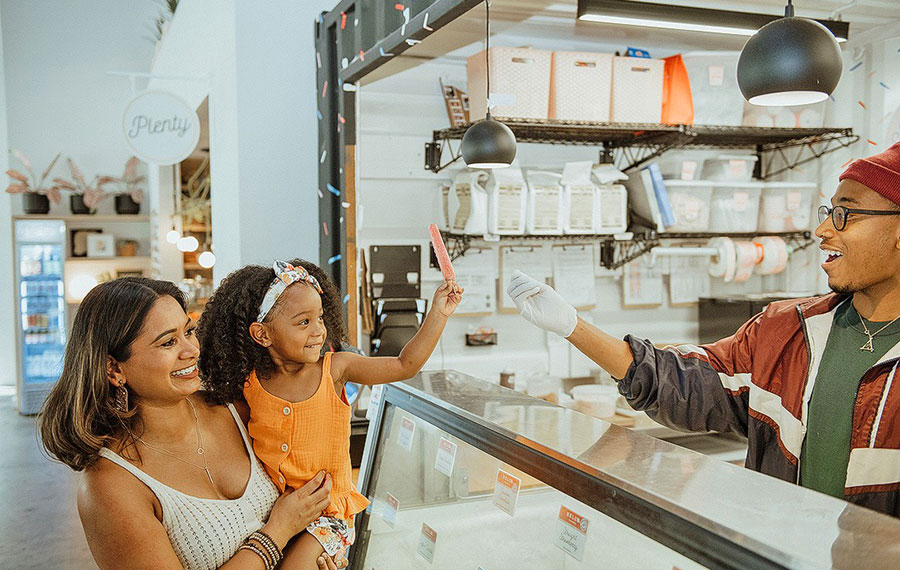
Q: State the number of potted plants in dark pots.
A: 3